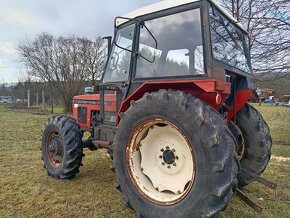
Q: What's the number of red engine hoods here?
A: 1